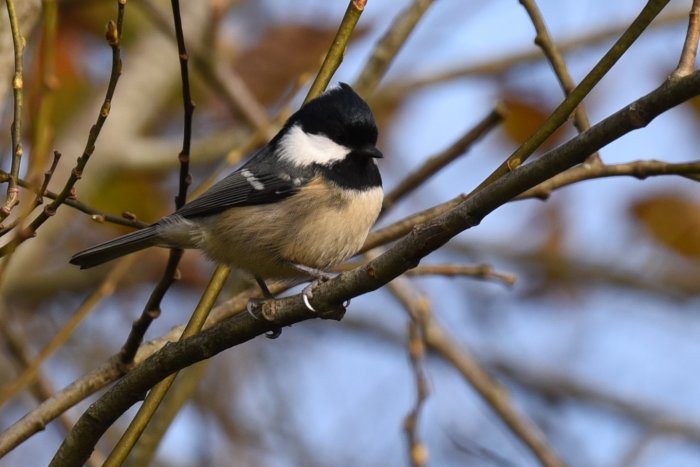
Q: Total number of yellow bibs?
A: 0